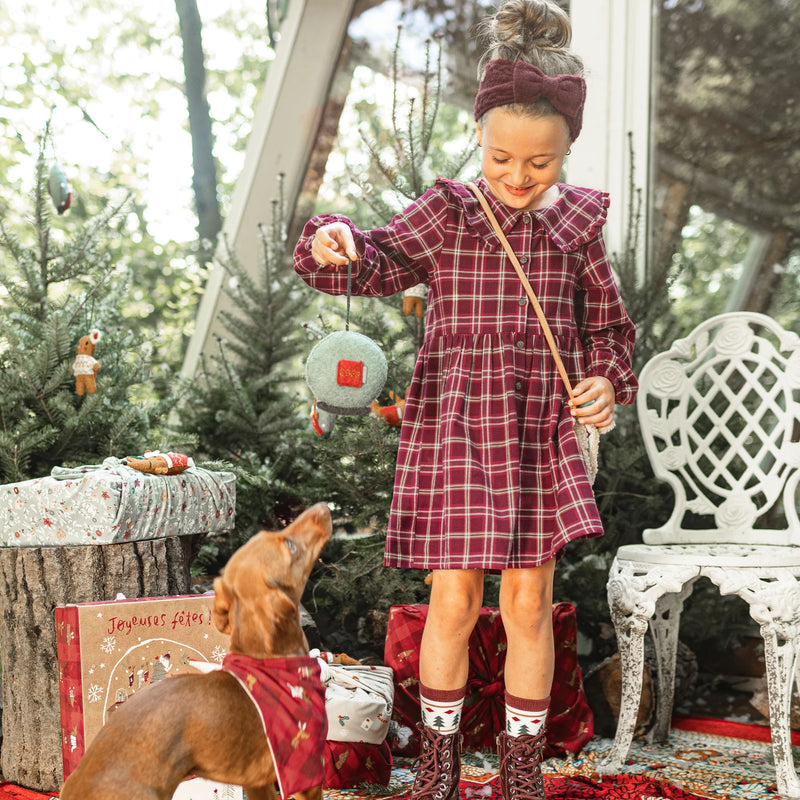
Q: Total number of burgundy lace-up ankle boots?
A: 2